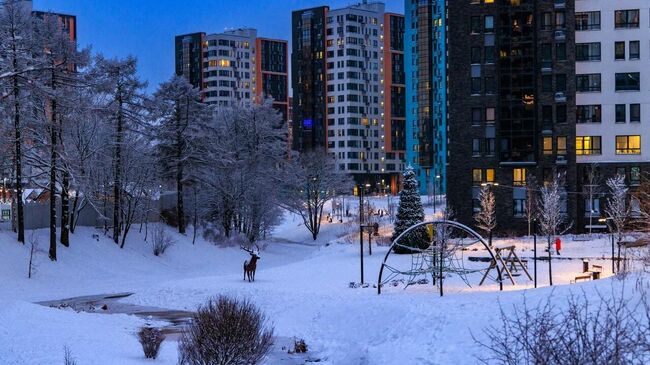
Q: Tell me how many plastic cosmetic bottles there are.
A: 0